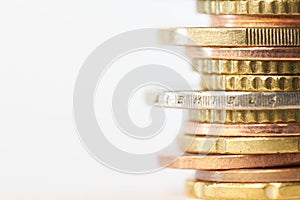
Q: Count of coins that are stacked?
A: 13